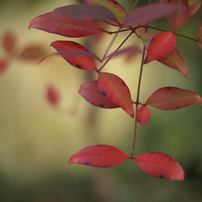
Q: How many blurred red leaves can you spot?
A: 4